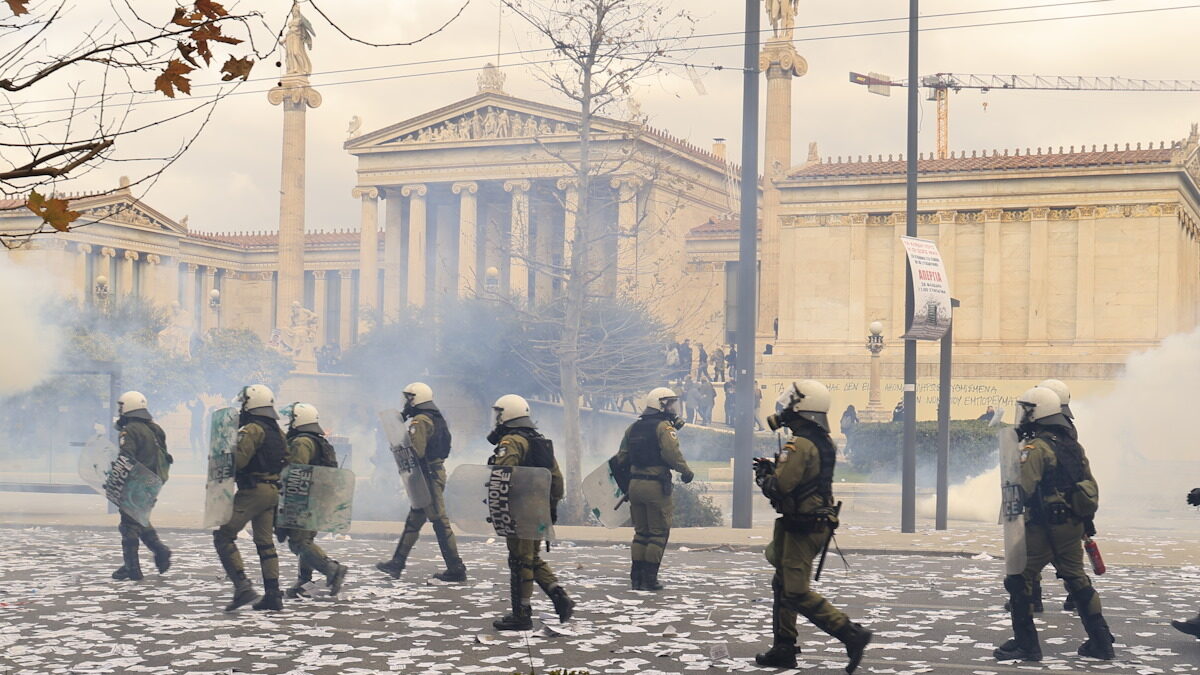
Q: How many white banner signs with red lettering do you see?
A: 1